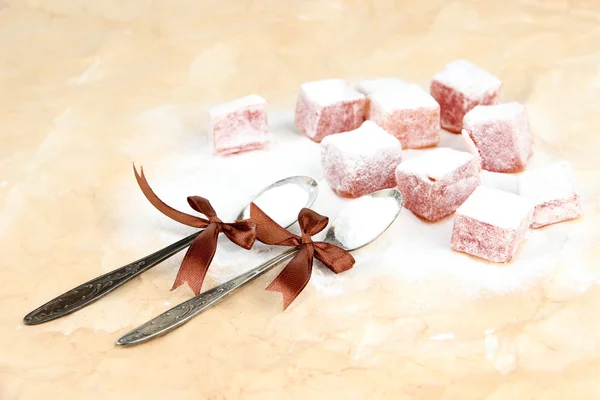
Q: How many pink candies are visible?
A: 10